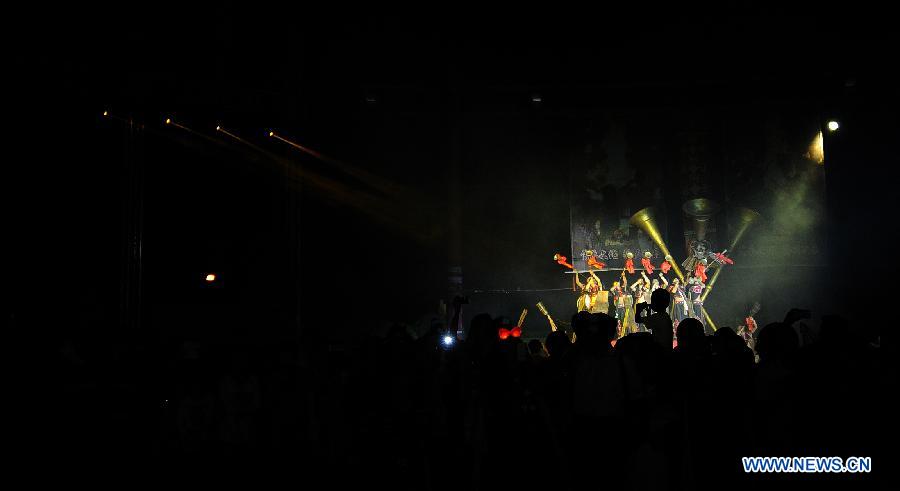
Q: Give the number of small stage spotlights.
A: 4